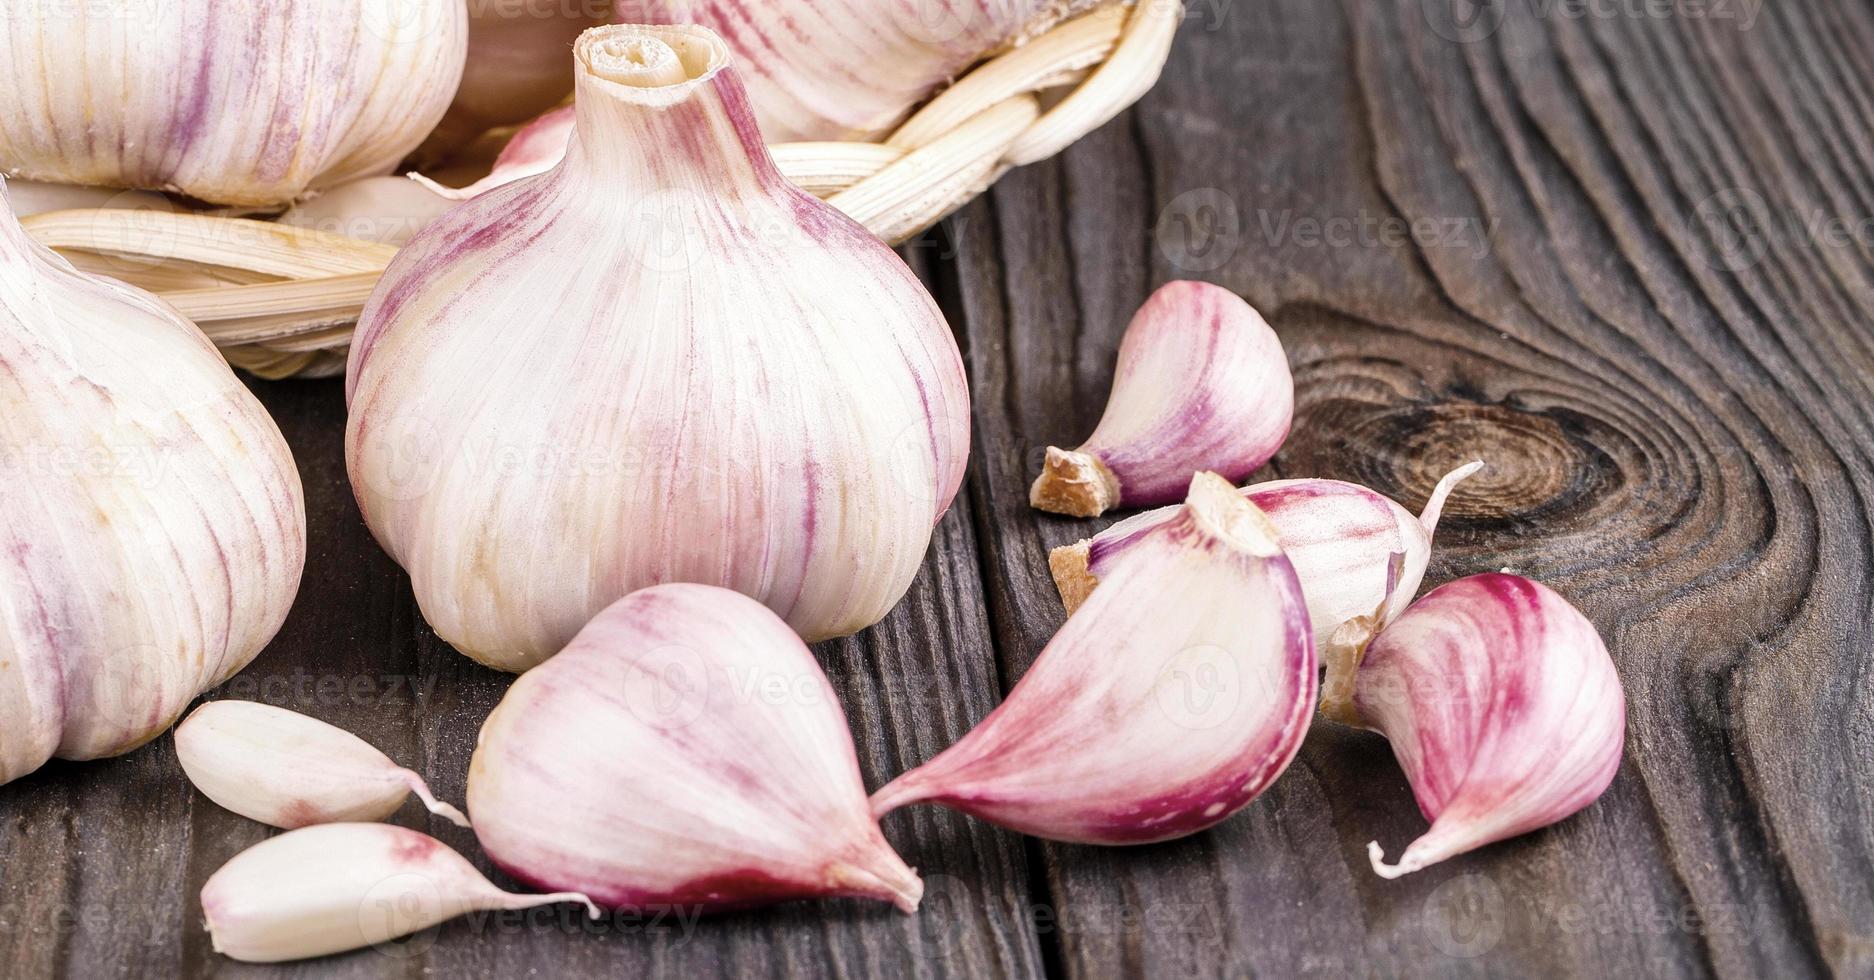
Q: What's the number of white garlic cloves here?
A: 2